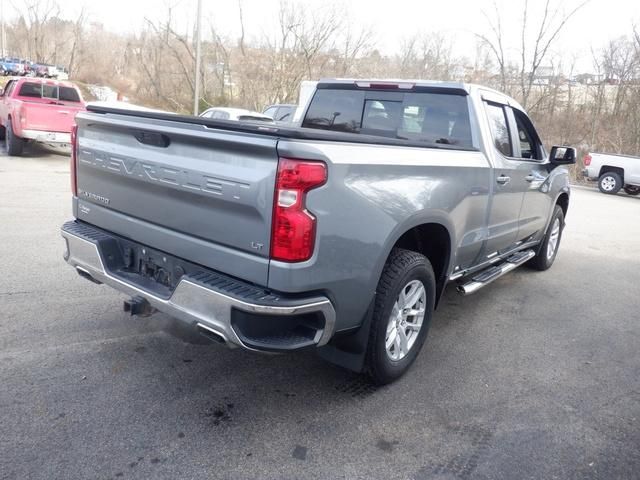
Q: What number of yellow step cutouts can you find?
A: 0